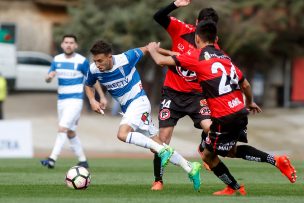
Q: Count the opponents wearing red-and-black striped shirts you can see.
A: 2